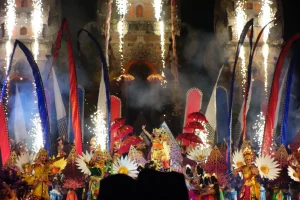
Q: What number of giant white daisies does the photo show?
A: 7